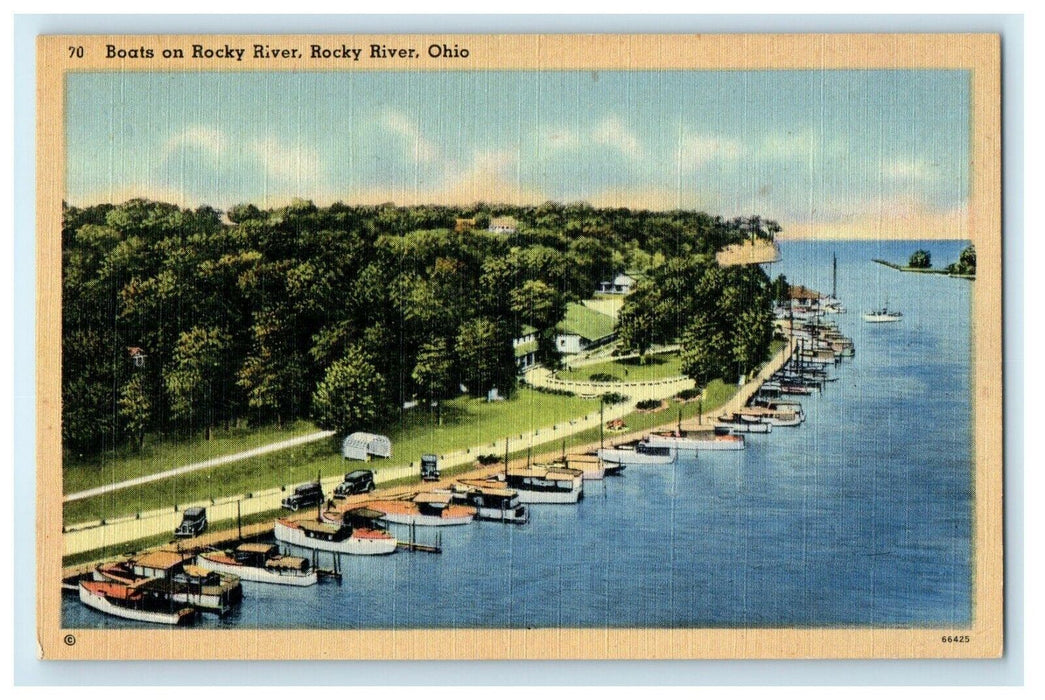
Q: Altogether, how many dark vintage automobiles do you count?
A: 4